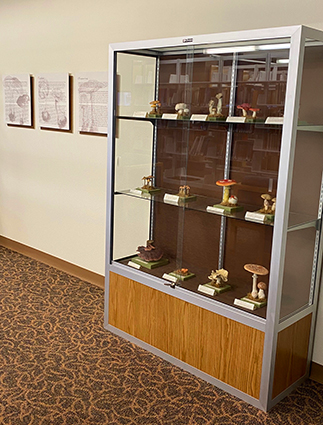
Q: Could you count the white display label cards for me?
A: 13